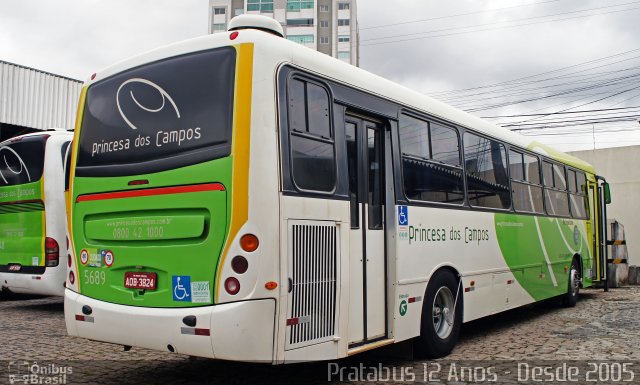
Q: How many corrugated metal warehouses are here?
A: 1